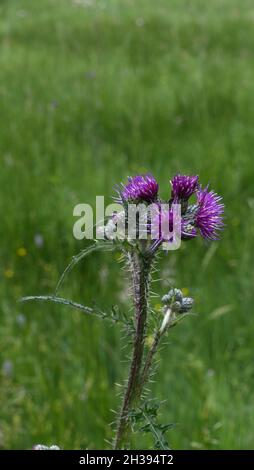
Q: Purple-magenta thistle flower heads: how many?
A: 4